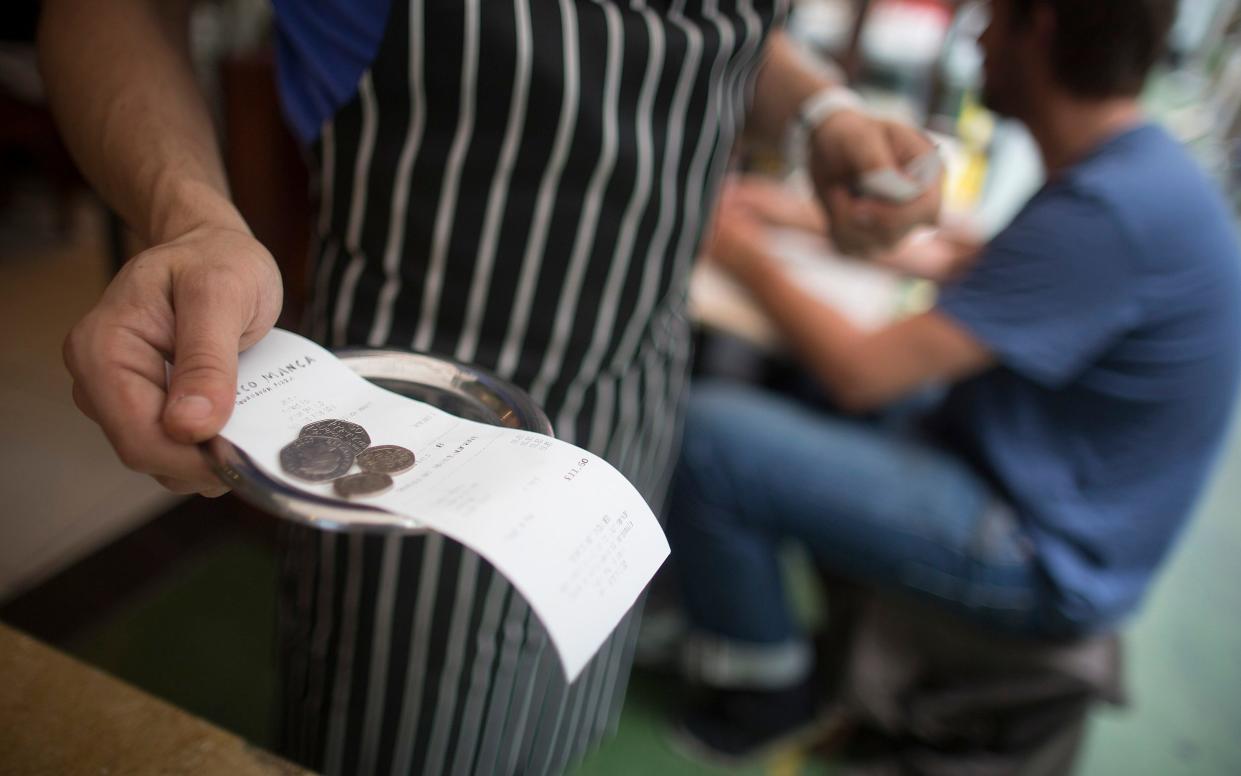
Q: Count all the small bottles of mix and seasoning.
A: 0